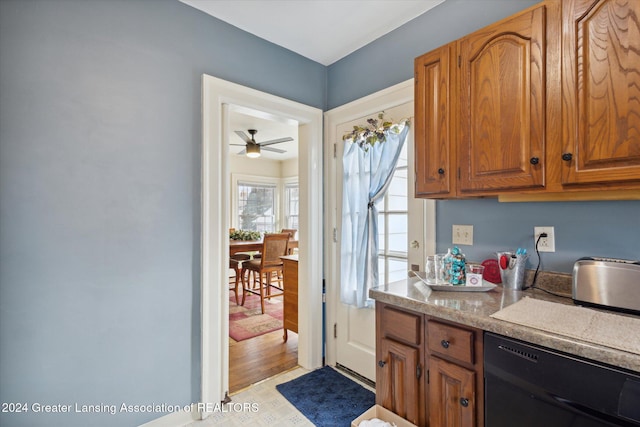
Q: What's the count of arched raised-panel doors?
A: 2